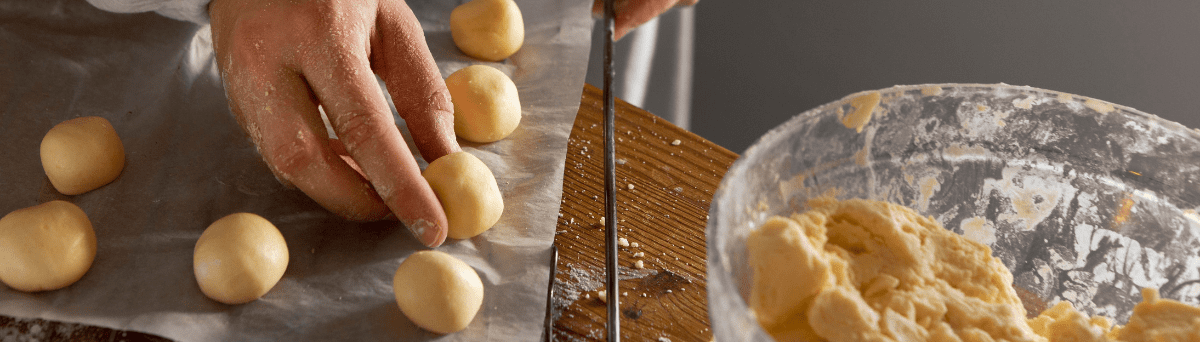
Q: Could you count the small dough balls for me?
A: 7